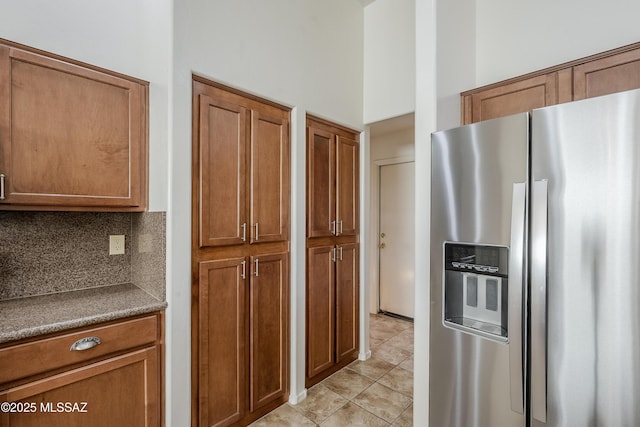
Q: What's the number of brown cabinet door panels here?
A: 12